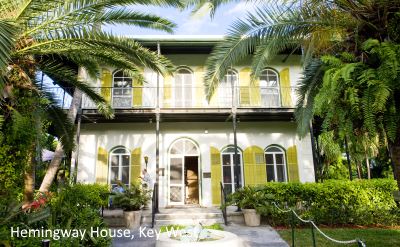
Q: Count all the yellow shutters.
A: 14